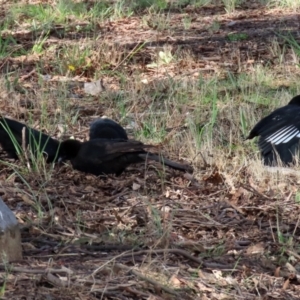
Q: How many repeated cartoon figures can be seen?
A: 0